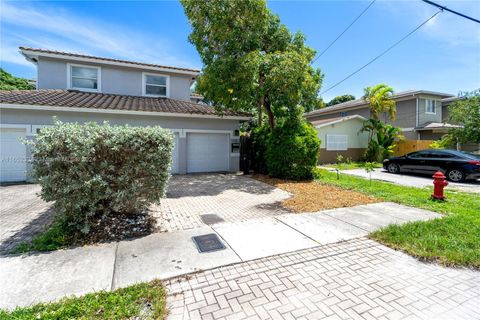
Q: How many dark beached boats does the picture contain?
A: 0